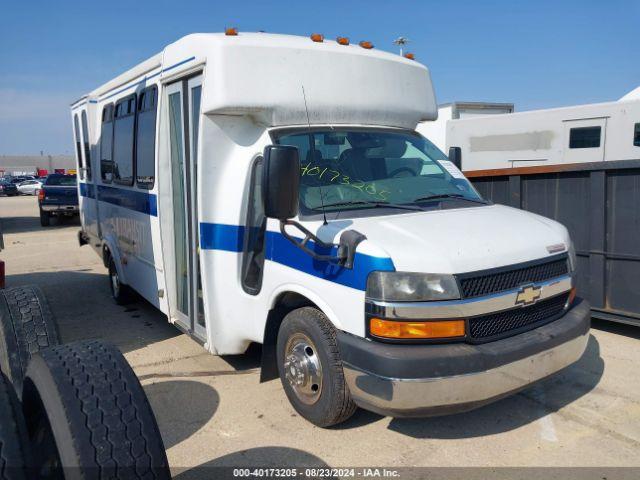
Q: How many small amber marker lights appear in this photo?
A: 5